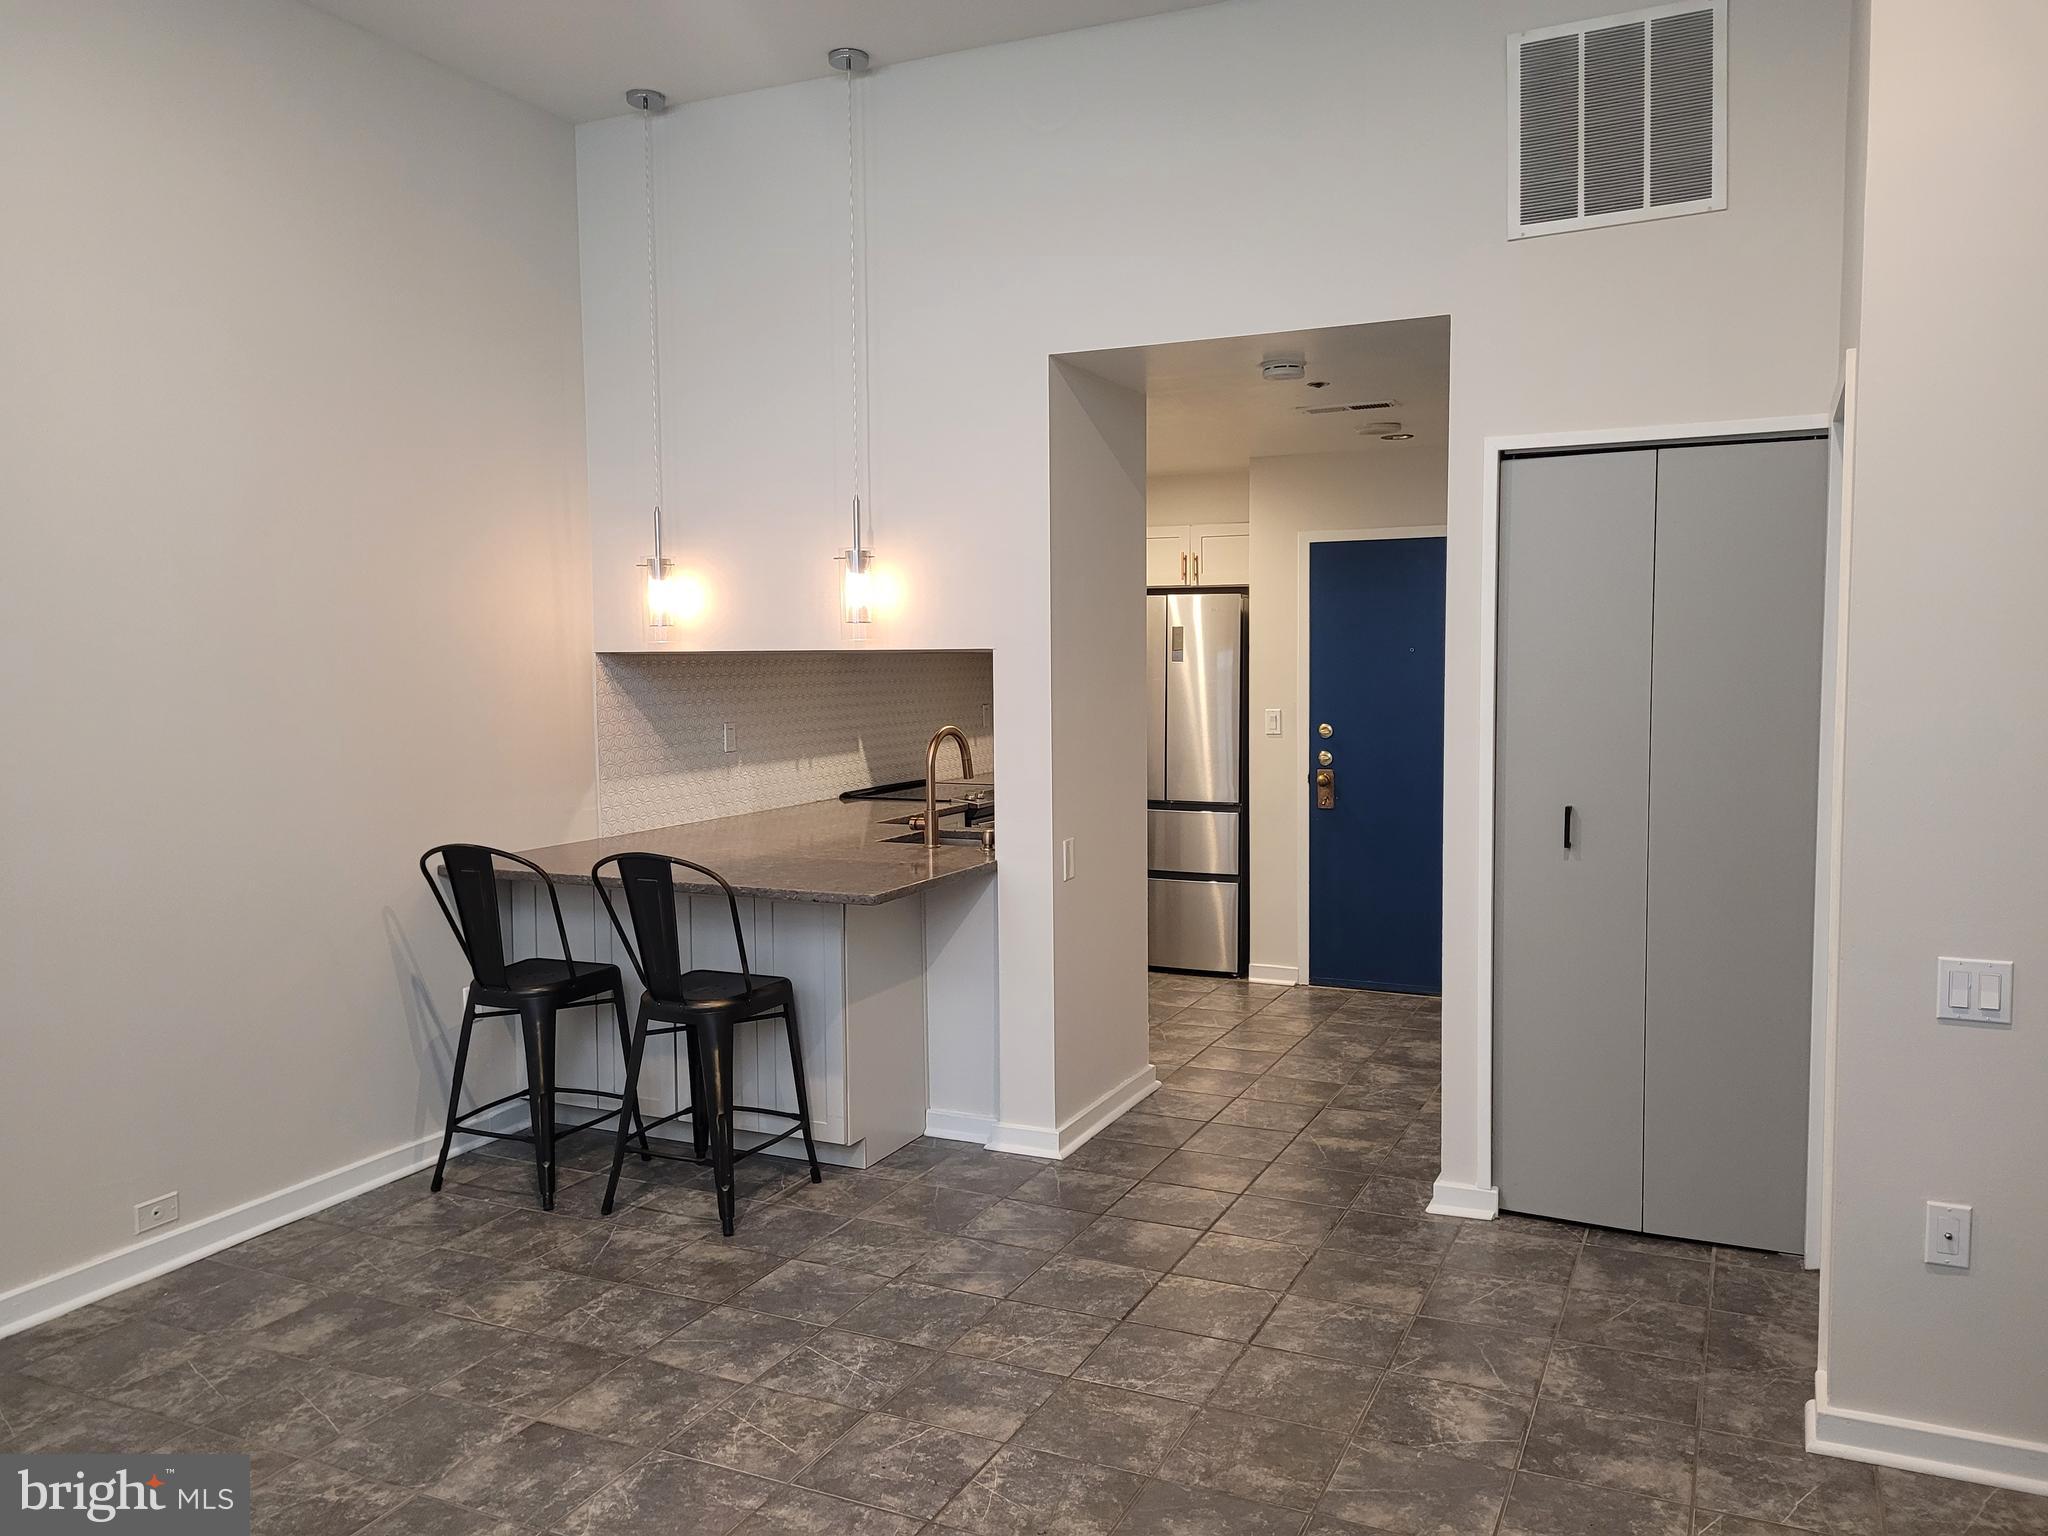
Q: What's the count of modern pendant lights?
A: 2